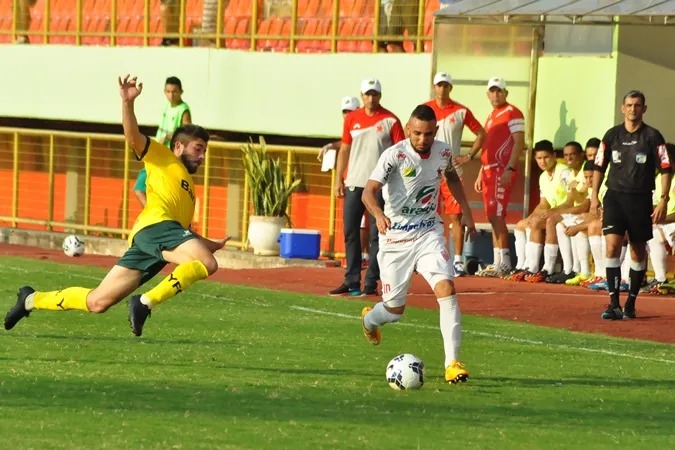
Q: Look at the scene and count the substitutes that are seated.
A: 5